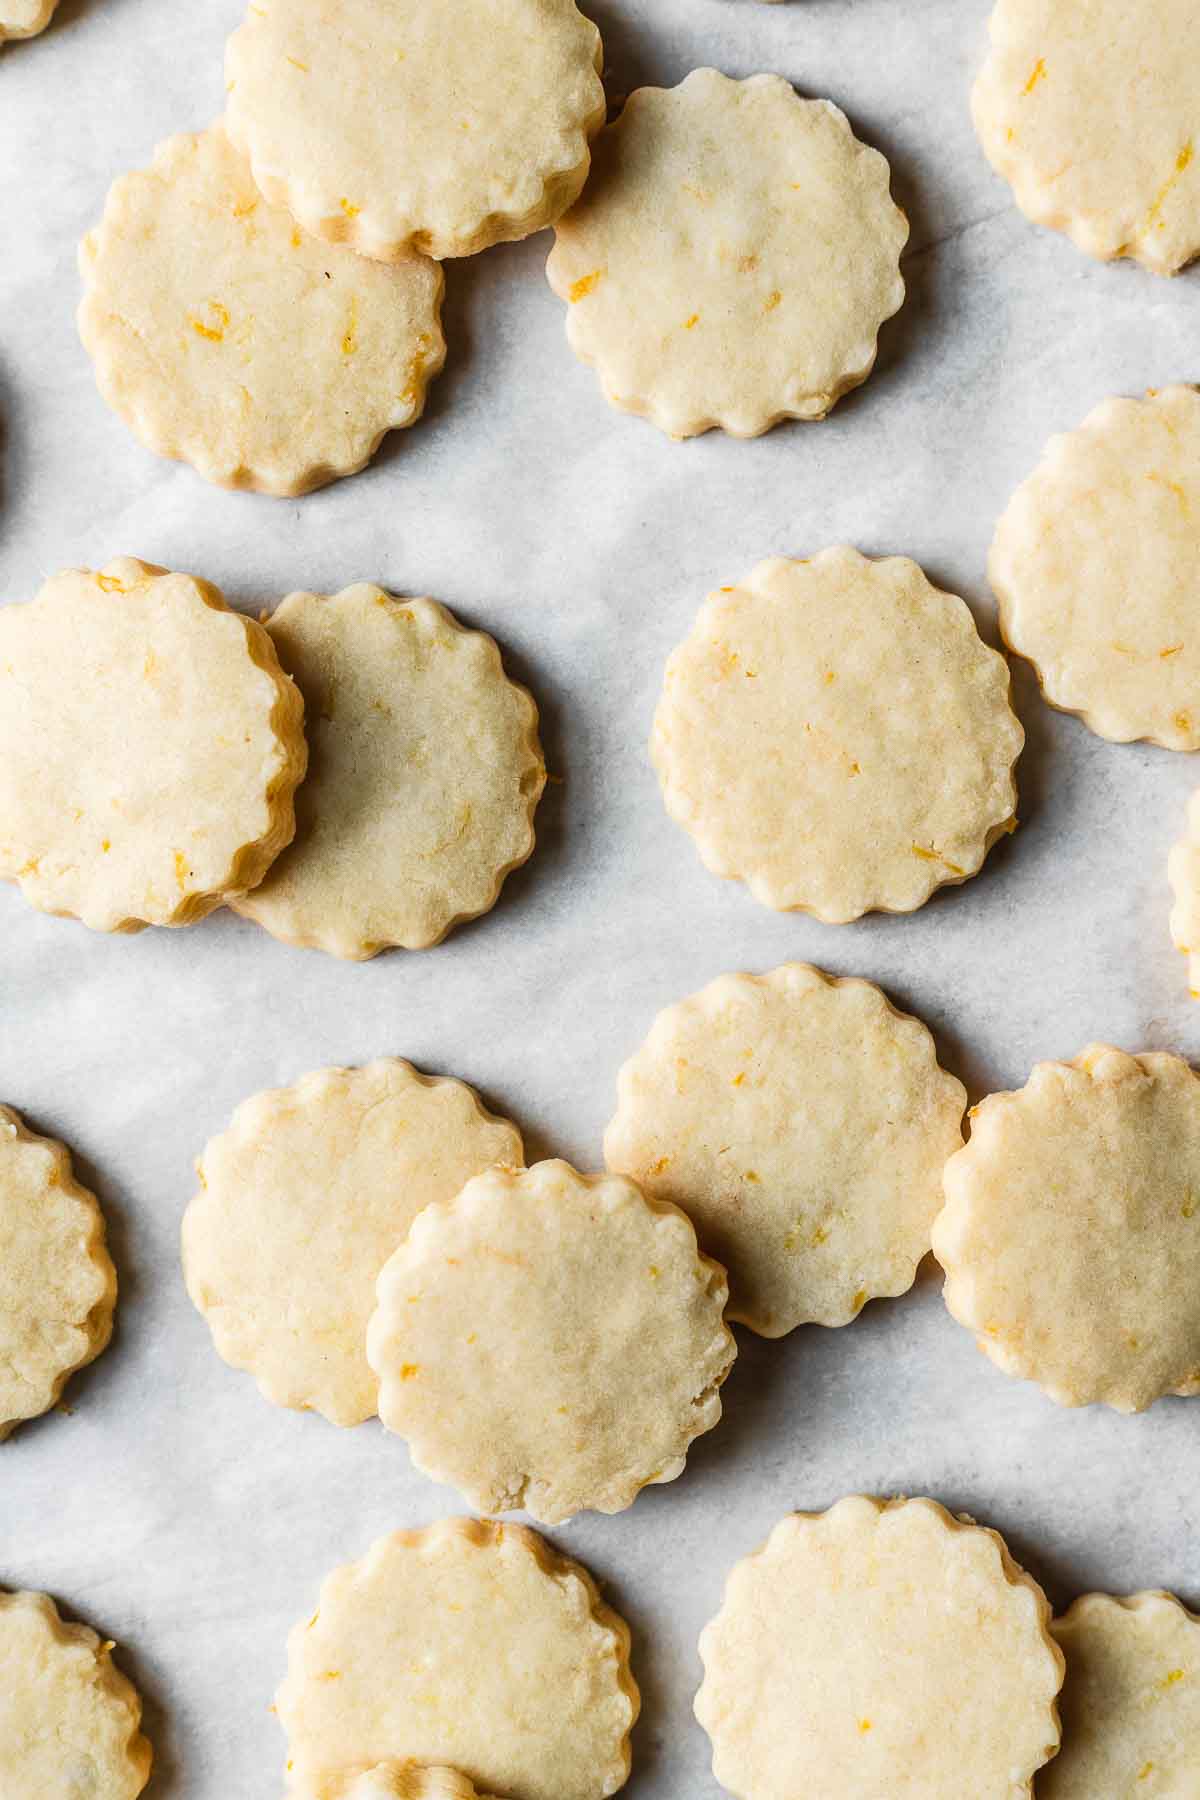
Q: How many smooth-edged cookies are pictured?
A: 0